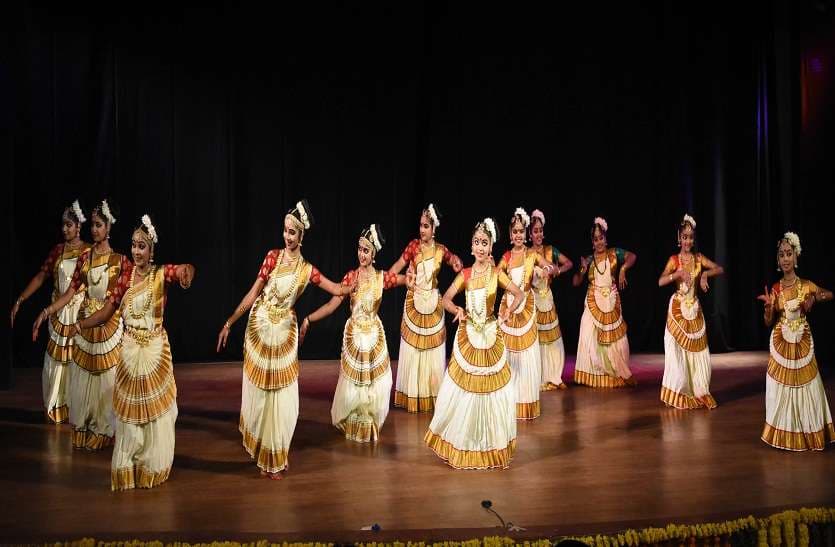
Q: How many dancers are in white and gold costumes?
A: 12